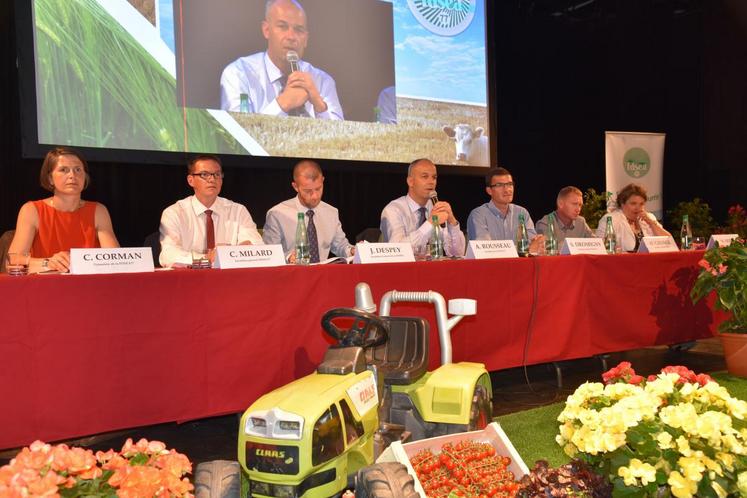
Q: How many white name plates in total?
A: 7